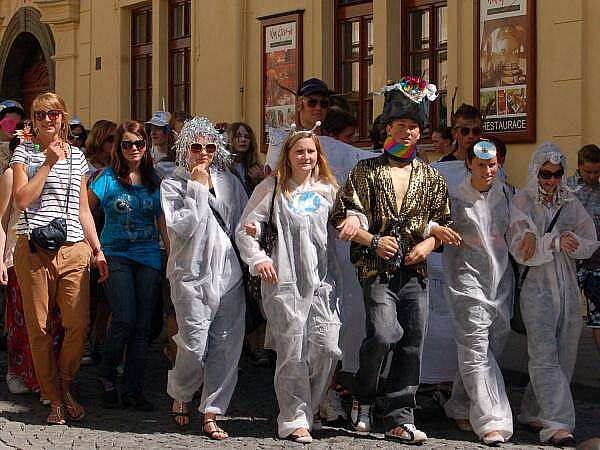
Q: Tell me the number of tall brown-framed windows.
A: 4